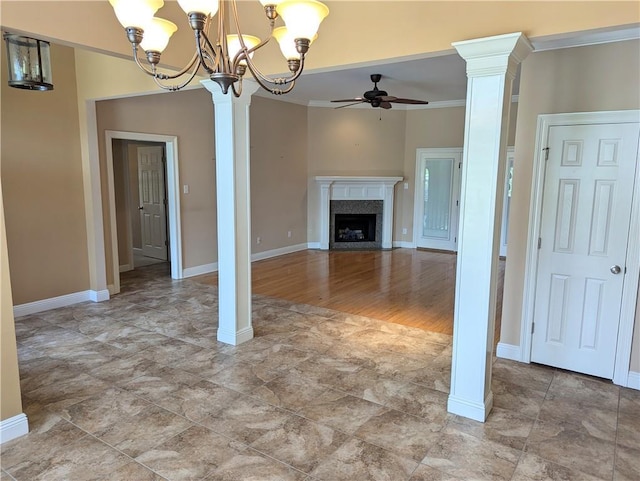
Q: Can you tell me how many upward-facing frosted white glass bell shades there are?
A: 7